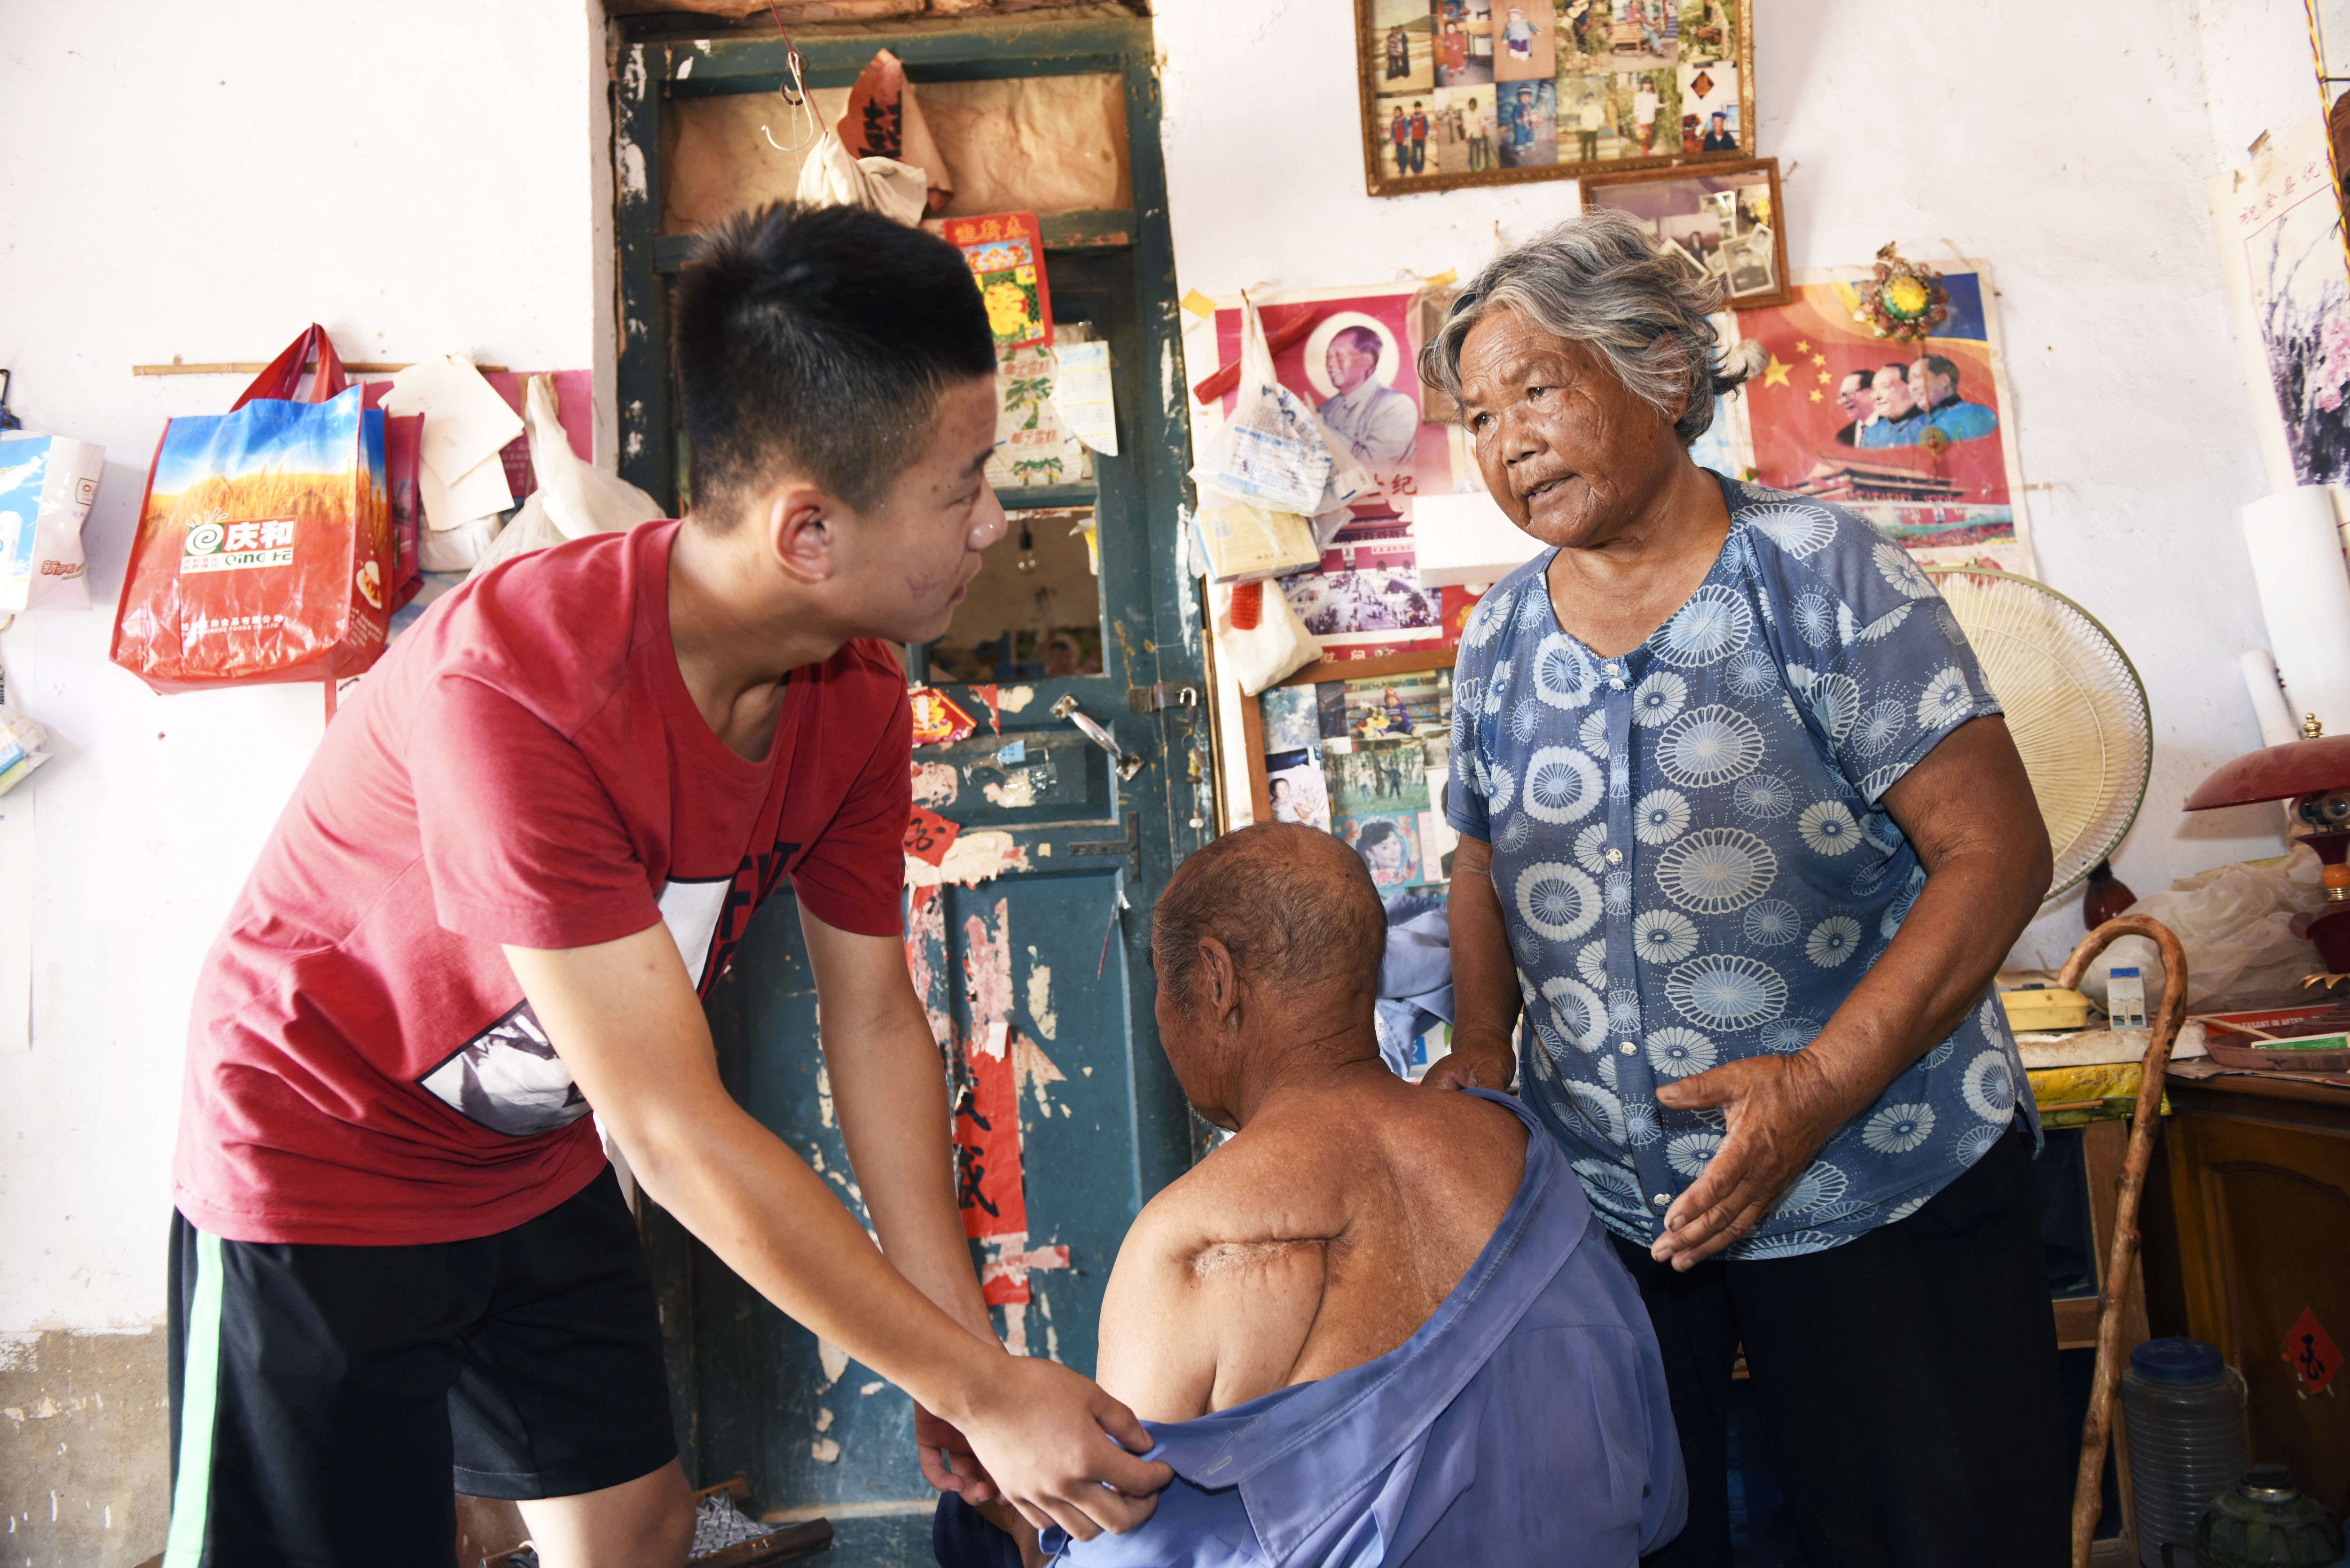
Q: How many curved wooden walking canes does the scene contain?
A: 1